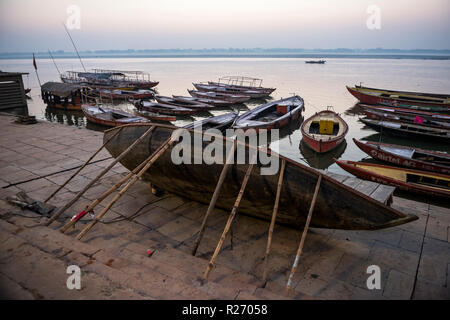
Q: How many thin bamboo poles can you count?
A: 8